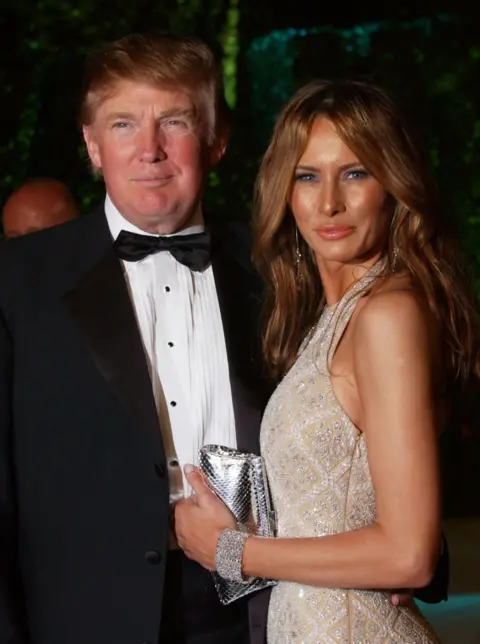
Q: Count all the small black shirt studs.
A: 4